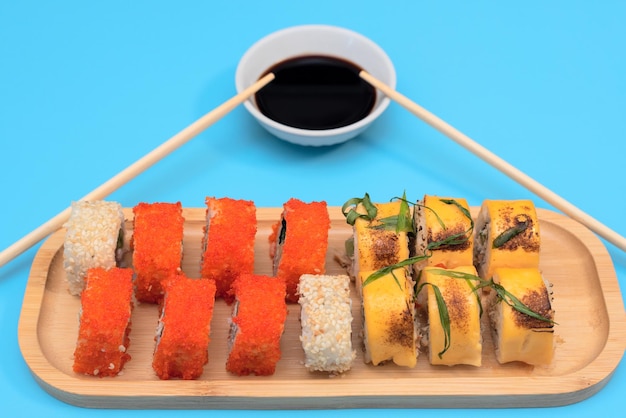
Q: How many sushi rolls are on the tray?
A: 14